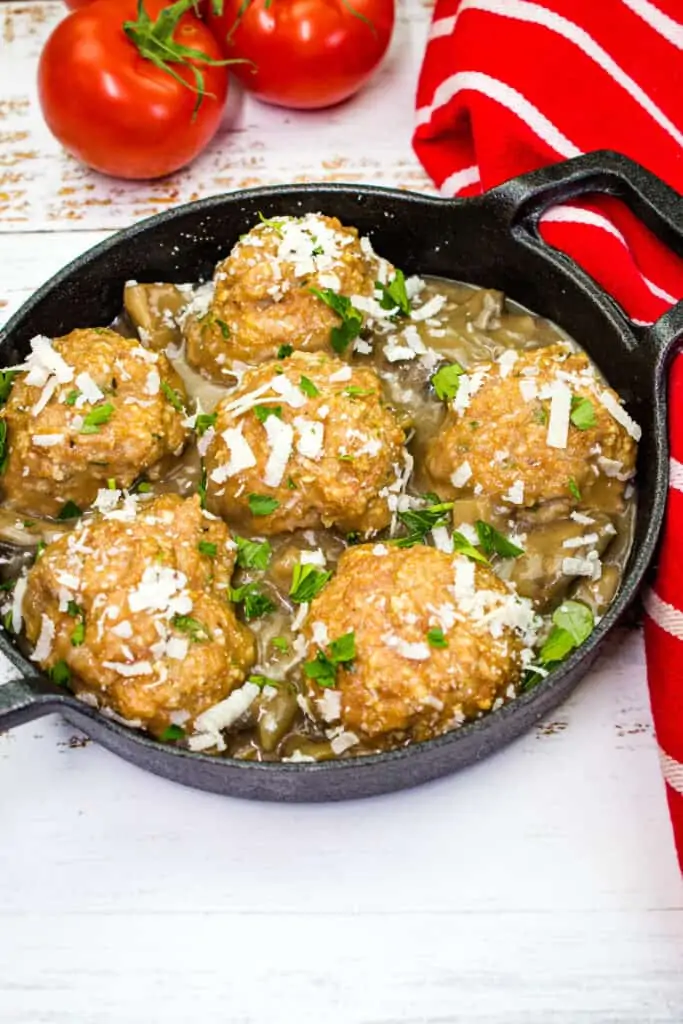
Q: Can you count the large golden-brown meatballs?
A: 6